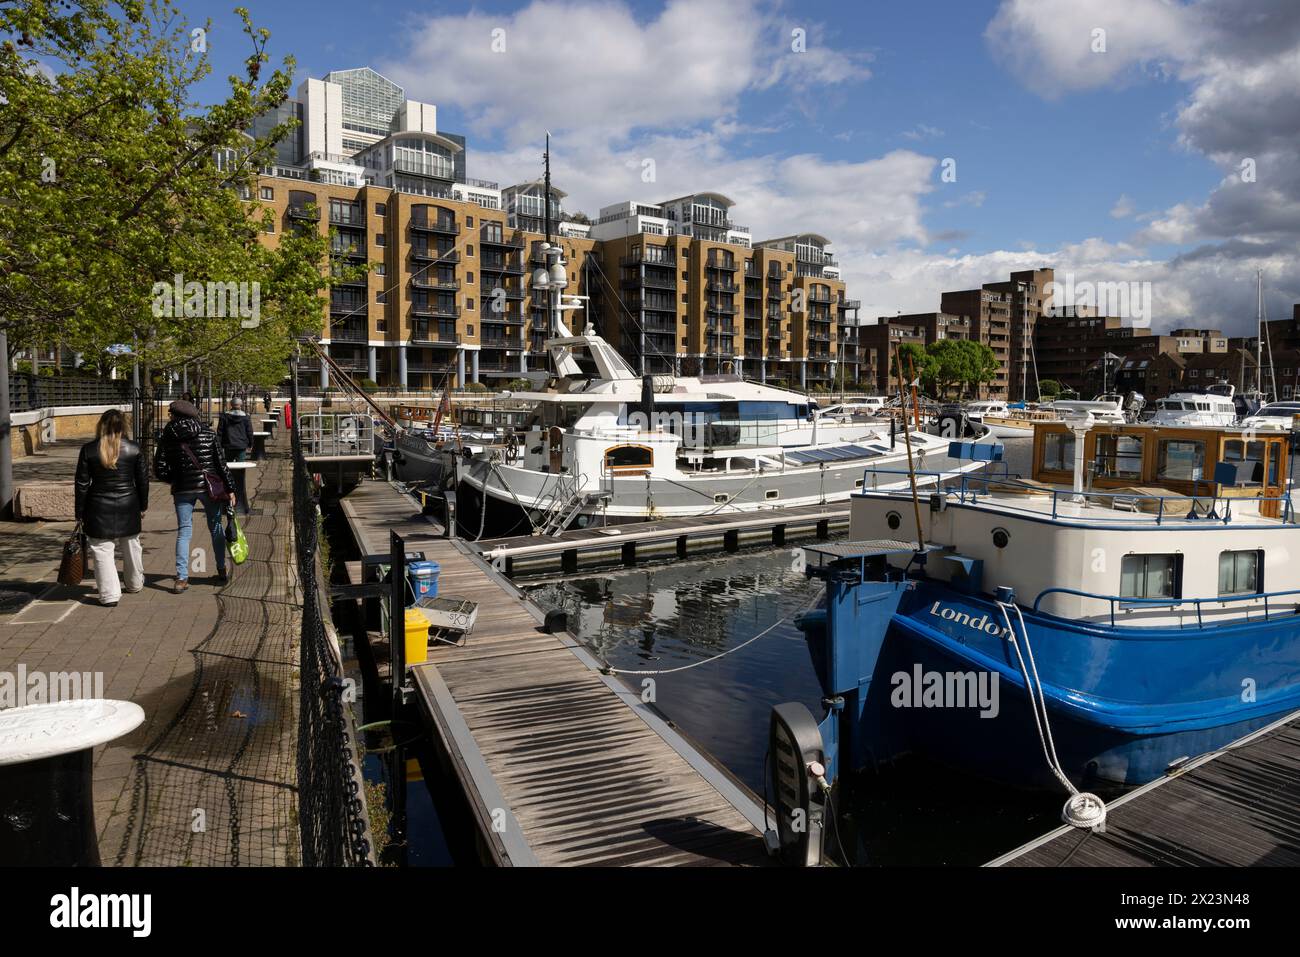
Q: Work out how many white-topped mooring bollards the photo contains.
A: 7